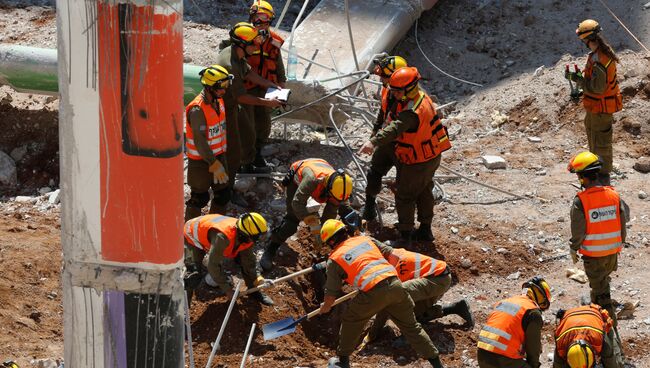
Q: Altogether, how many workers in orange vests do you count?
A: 12